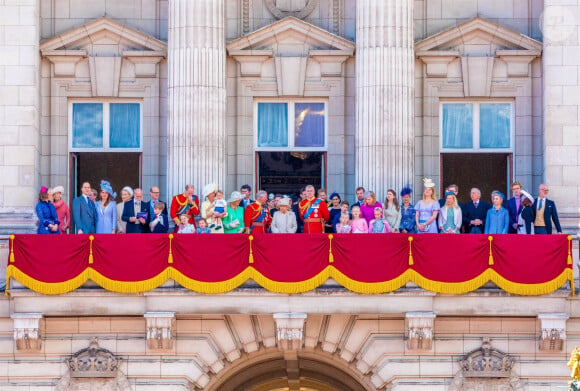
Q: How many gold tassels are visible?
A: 8